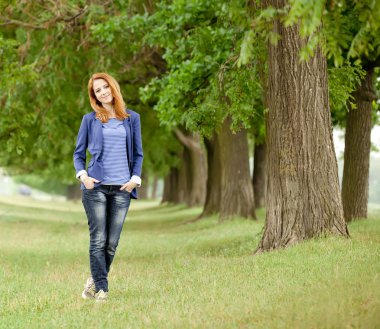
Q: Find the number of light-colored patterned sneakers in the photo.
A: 2